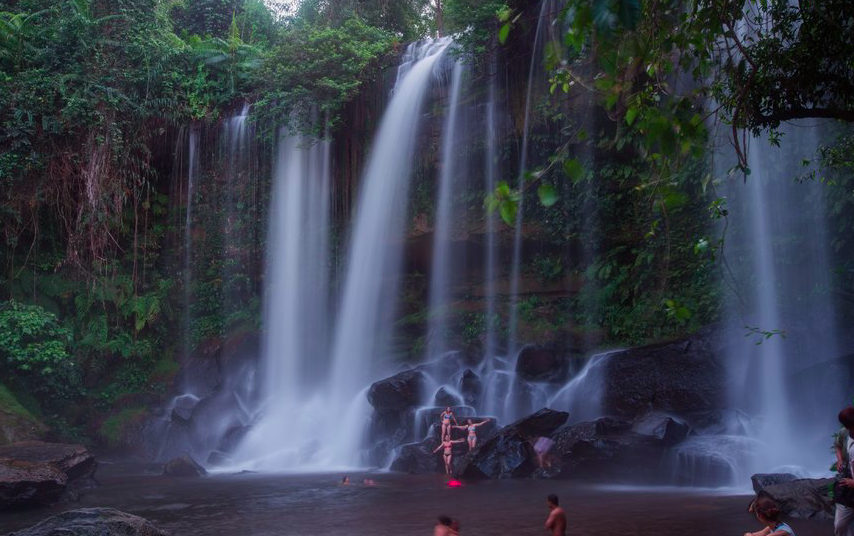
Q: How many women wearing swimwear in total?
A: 3